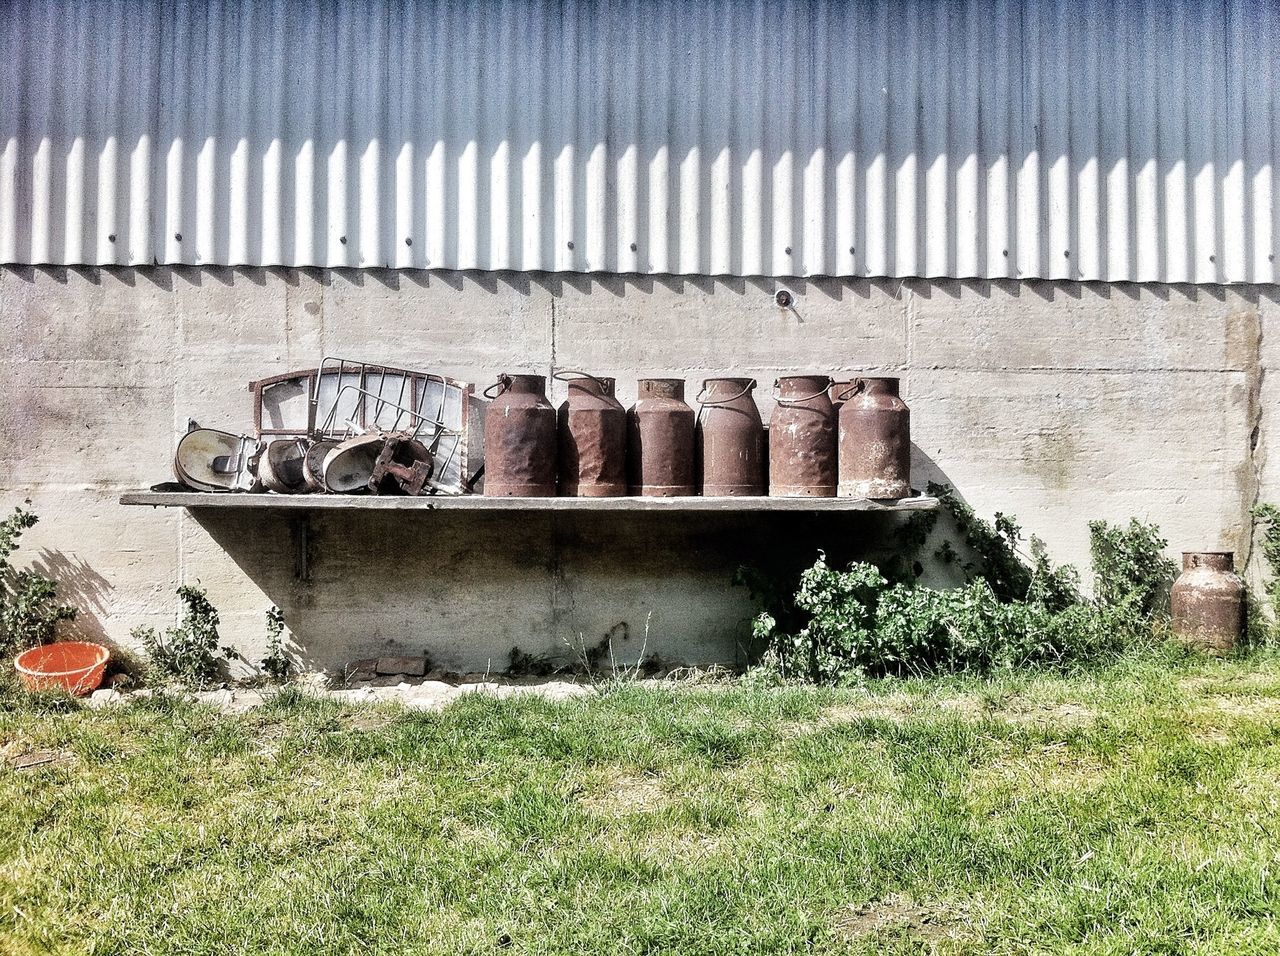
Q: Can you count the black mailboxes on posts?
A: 0